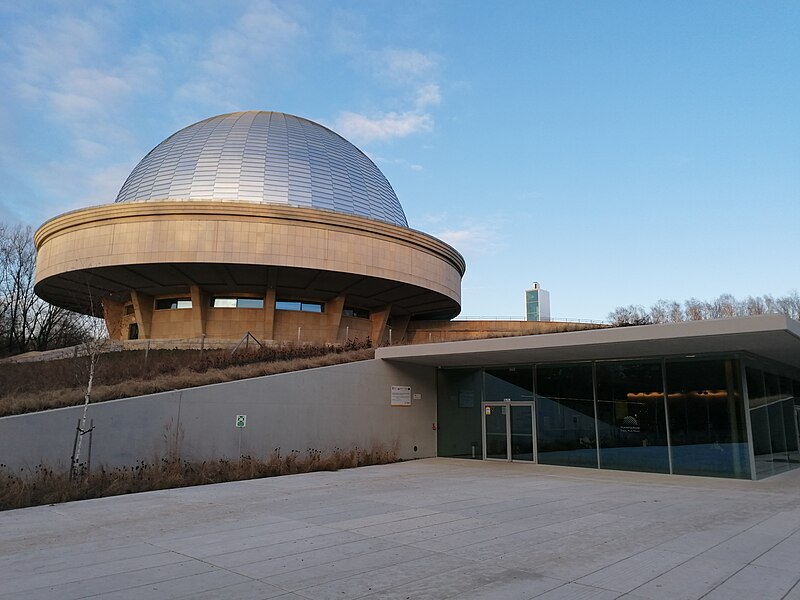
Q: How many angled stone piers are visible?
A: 7